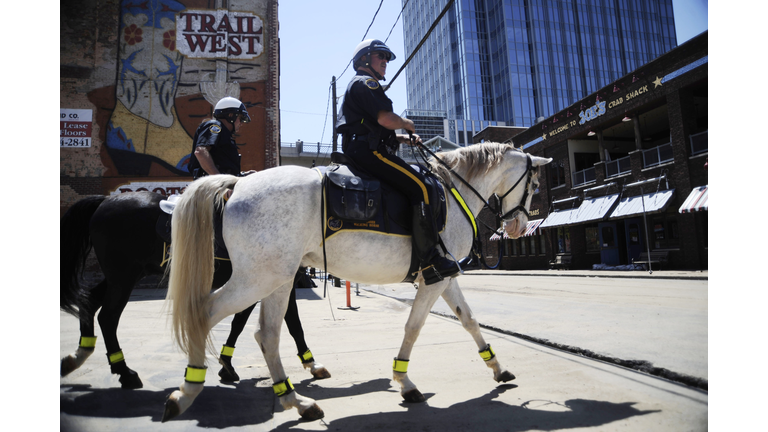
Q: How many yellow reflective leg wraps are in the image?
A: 8